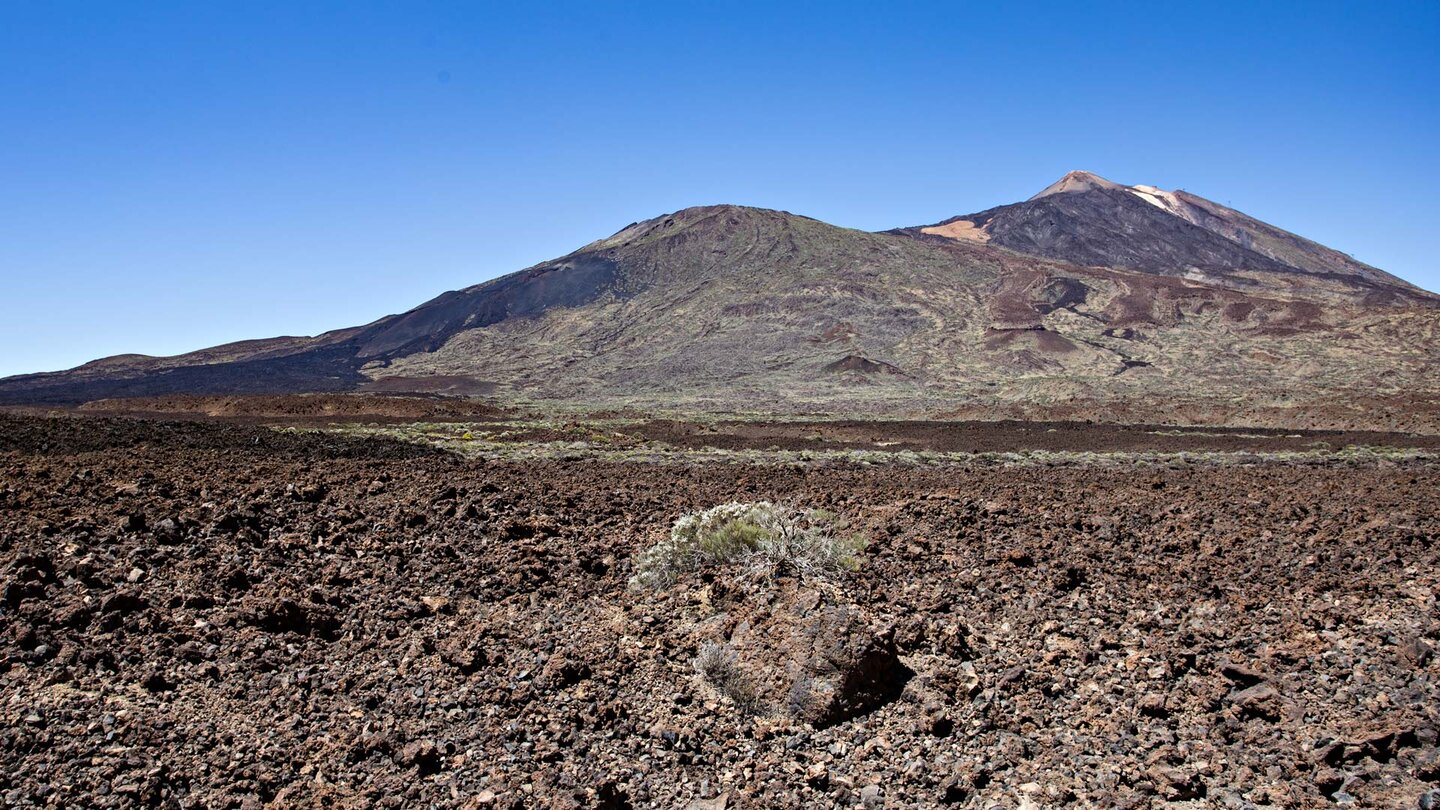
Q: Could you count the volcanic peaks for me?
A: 2